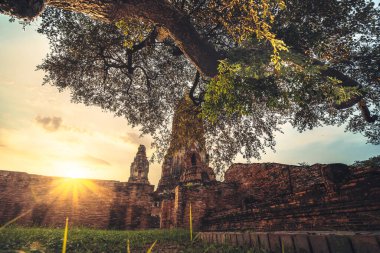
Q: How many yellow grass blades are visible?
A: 5